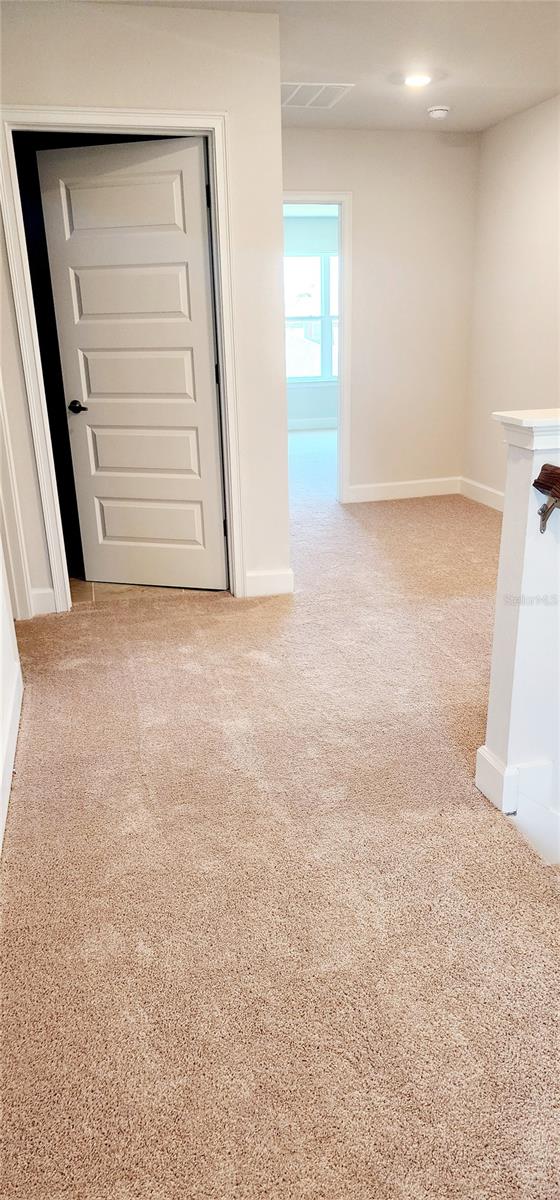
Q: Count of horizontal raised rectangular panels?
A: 5